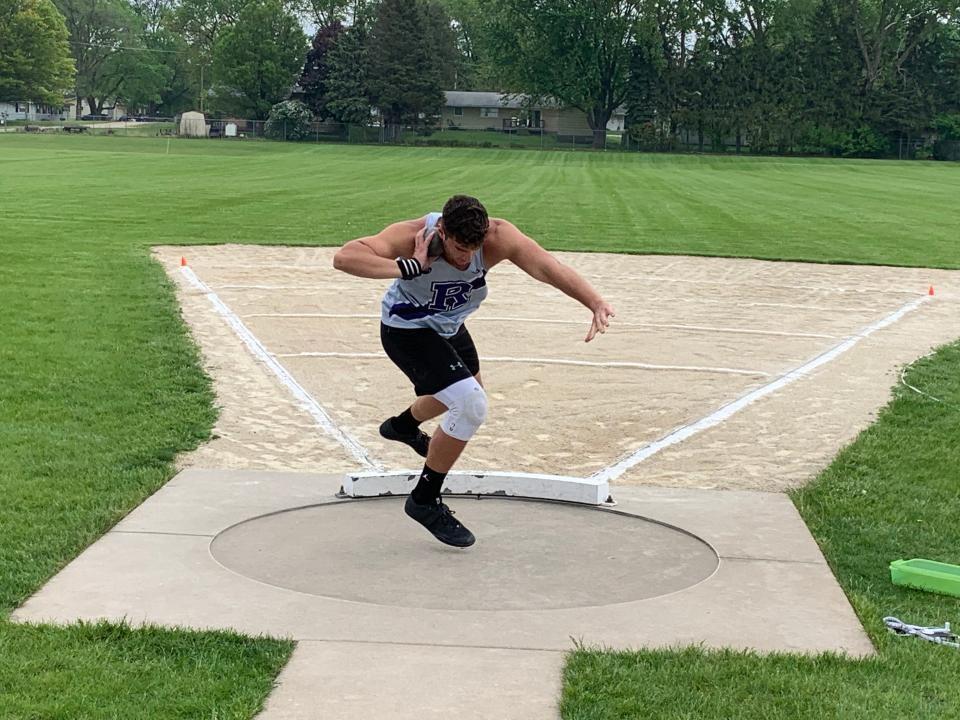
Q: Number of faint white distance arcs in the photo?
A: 4